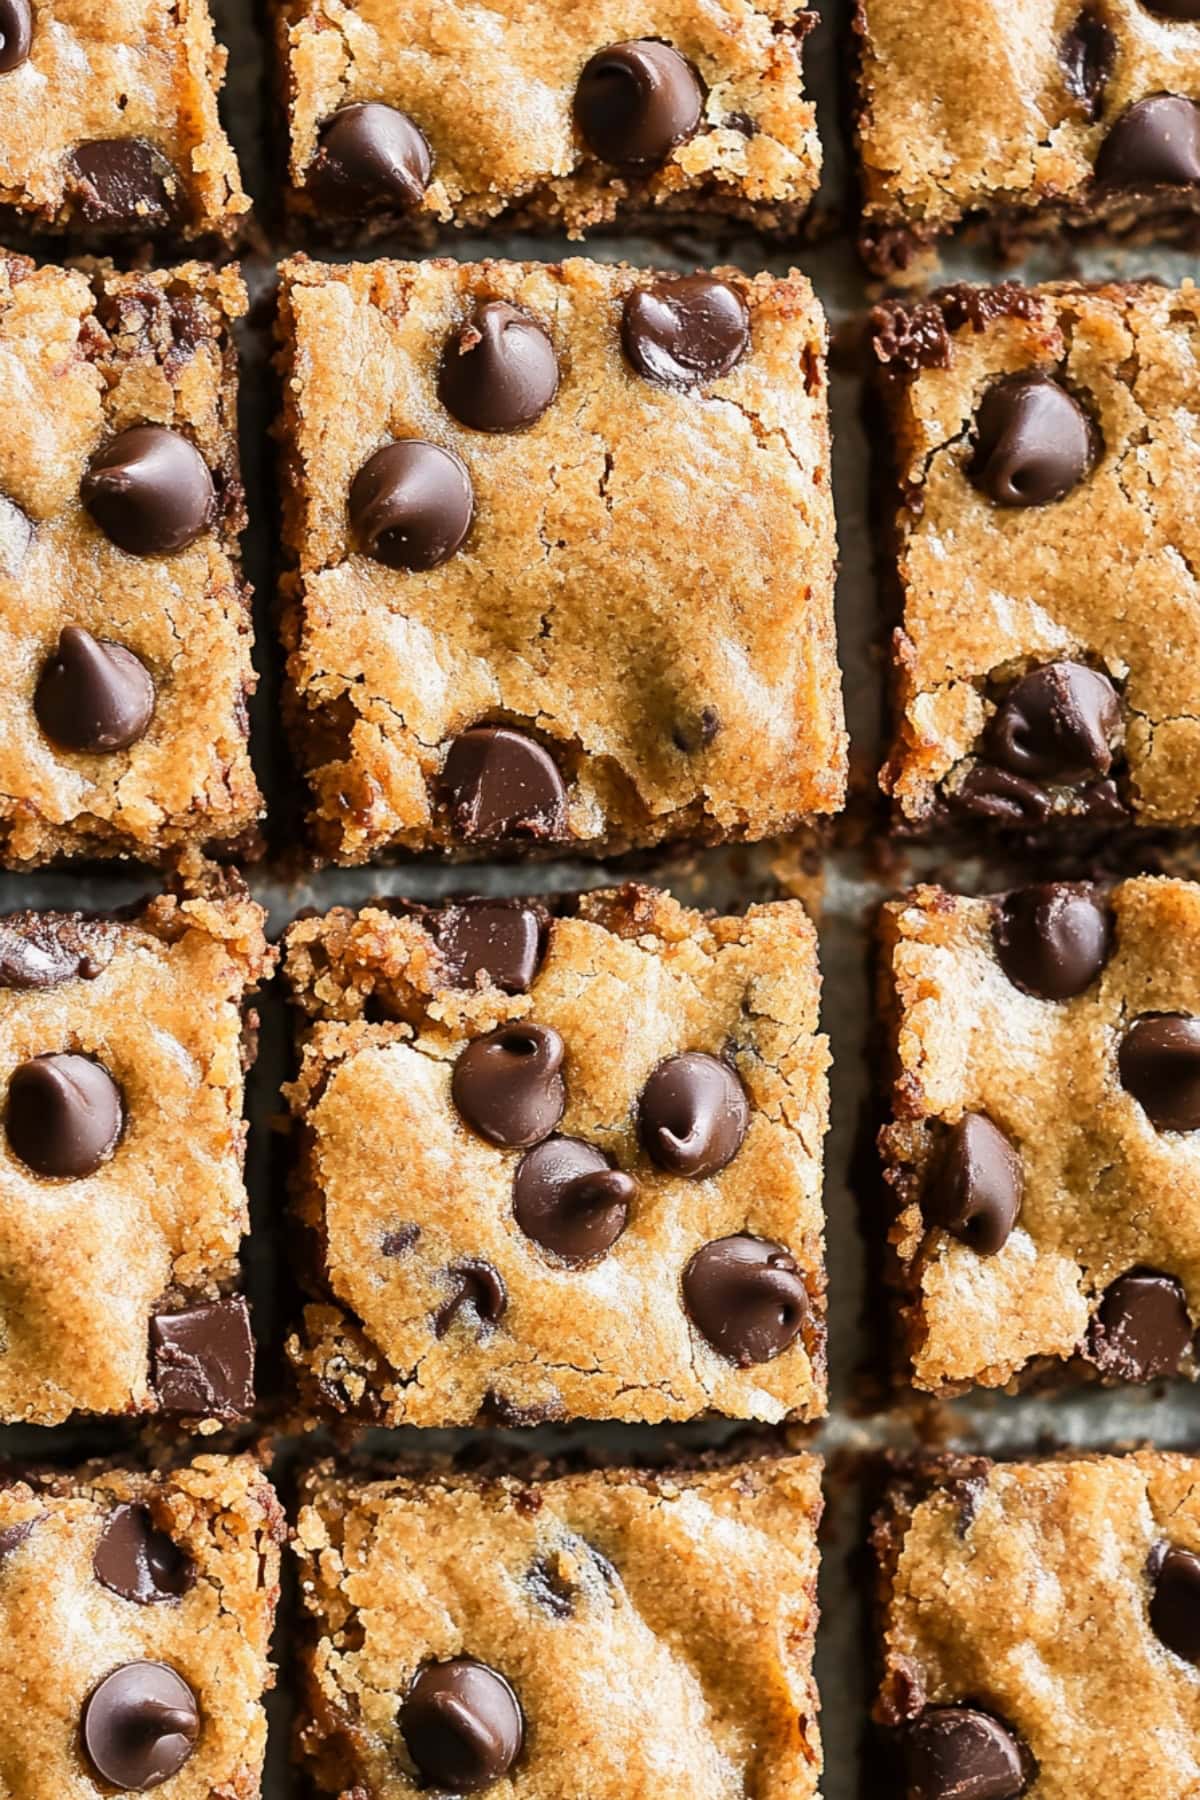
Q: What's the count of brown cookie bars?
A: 12